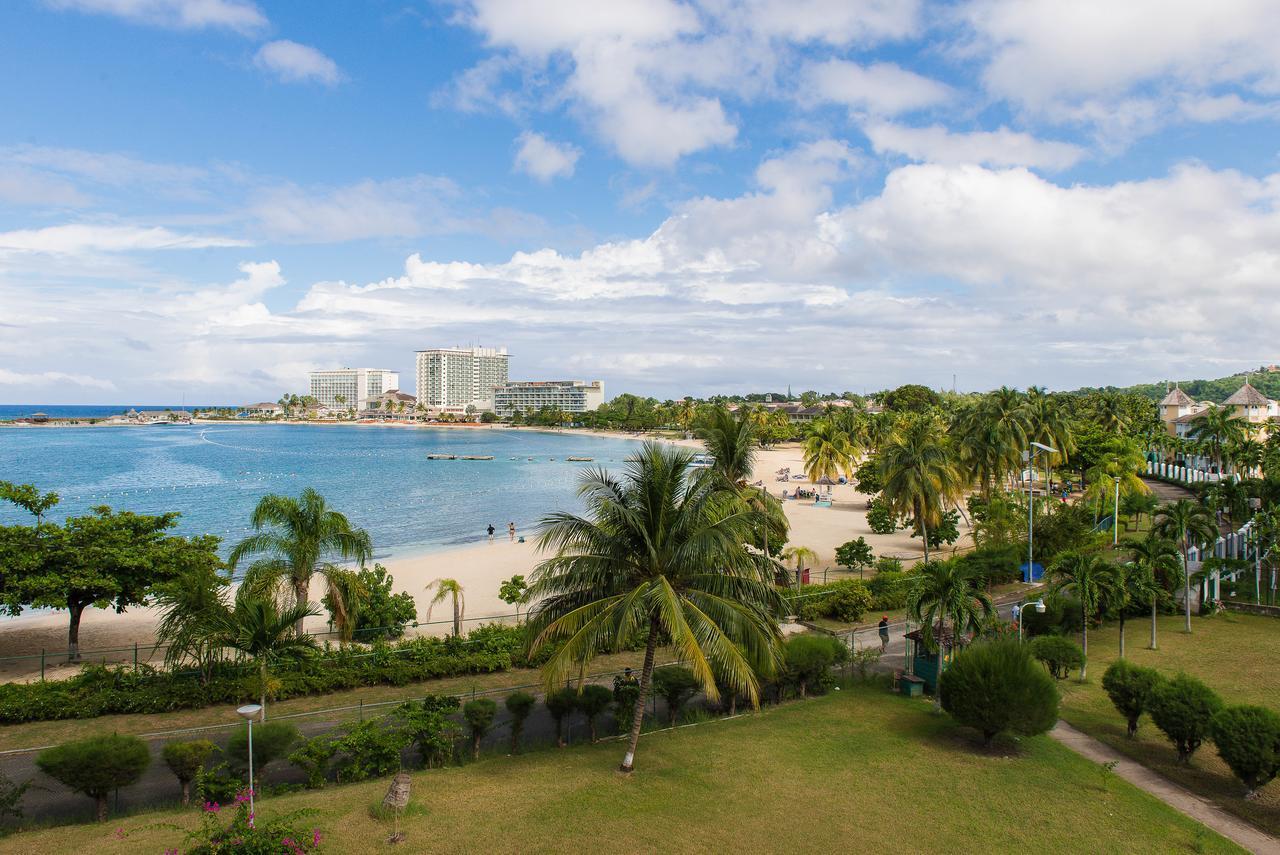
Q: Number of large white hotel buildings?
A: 3